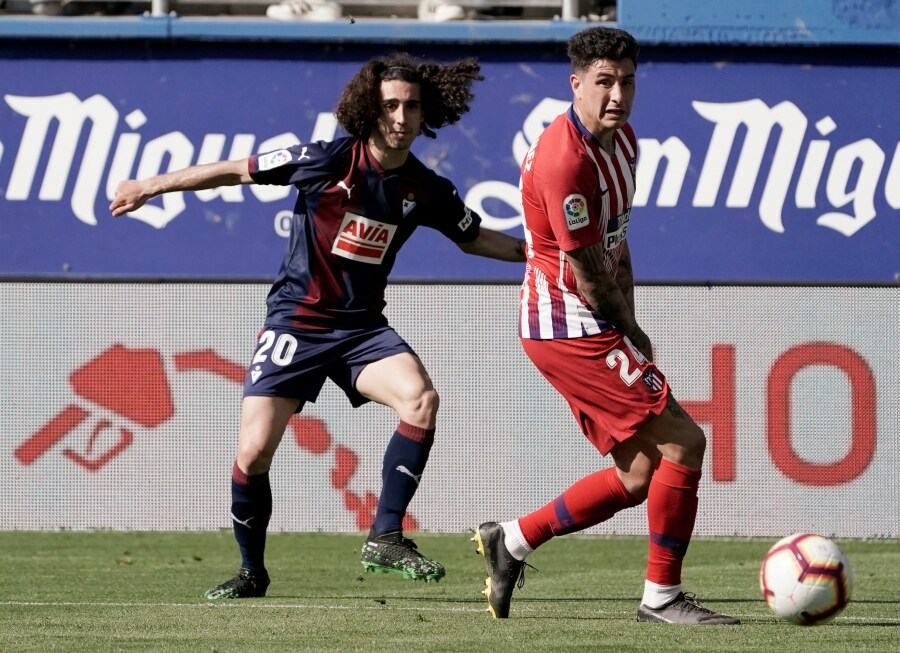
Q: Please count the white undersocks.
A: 2